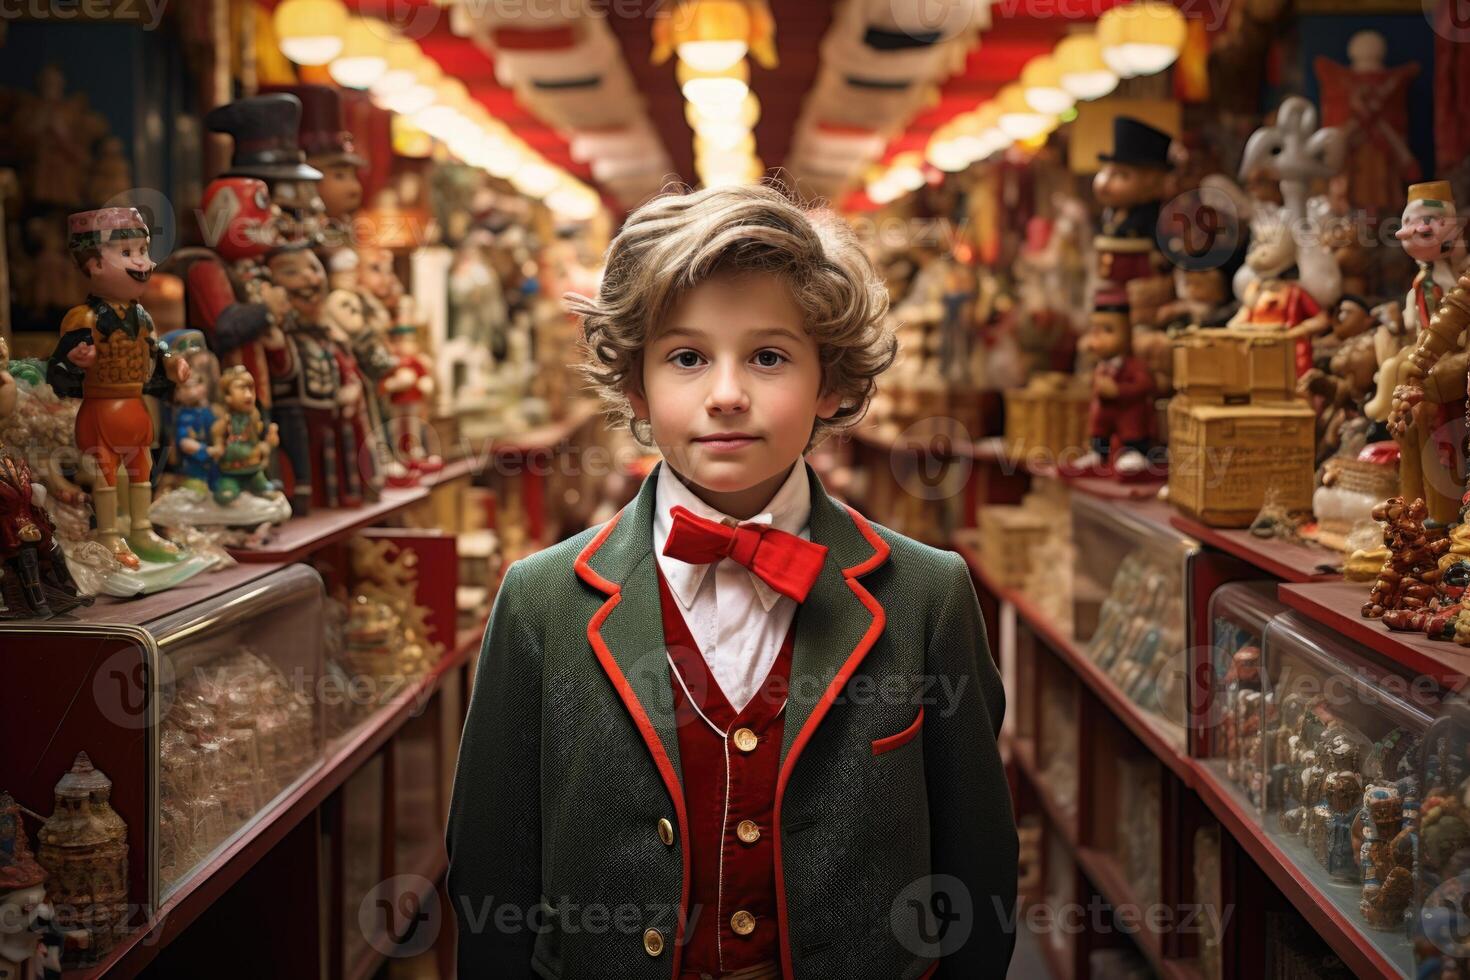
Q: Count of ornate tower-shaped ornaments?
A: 1